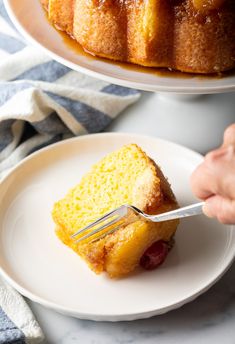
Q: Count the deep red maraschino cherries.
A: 1